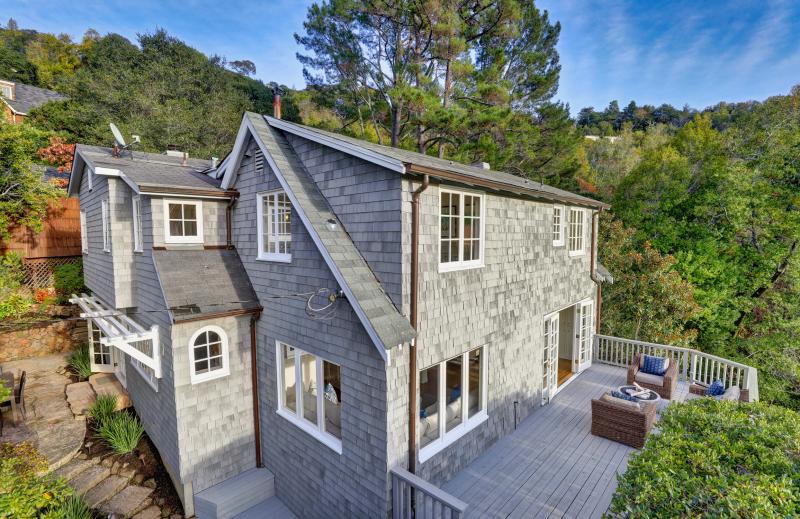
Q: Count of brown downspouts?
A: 4